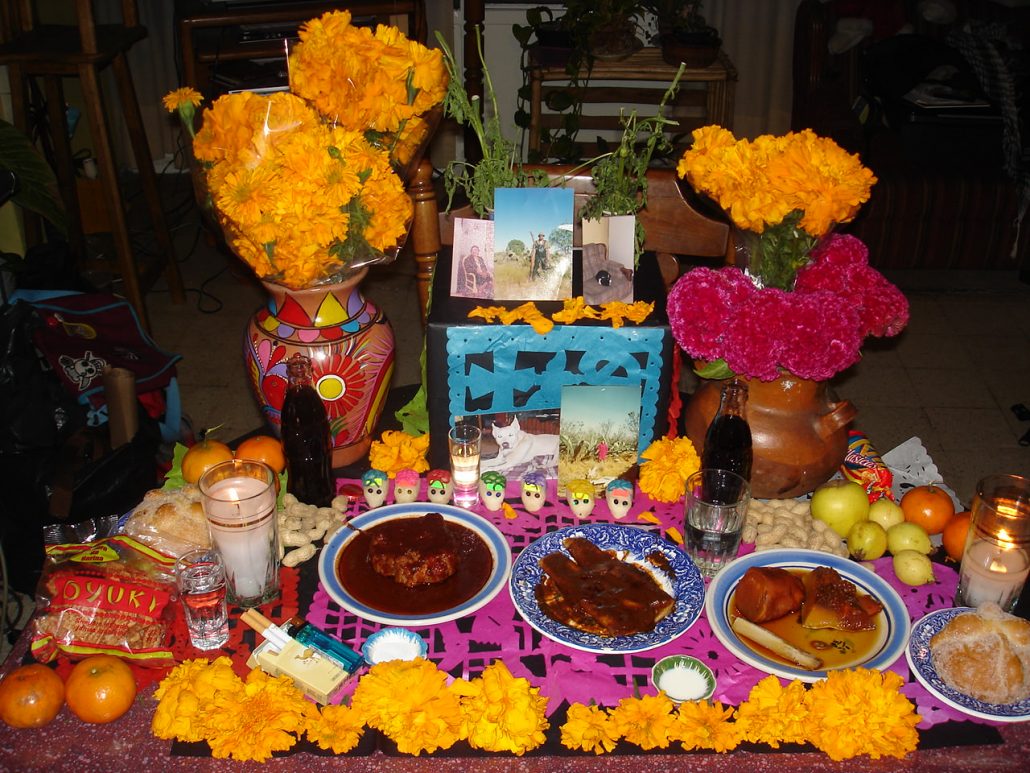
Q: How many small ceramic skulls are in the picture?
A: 7